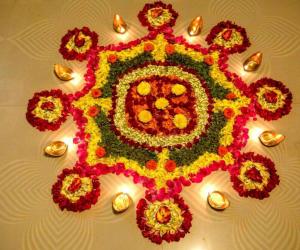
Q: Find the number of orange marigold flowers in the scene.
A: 12